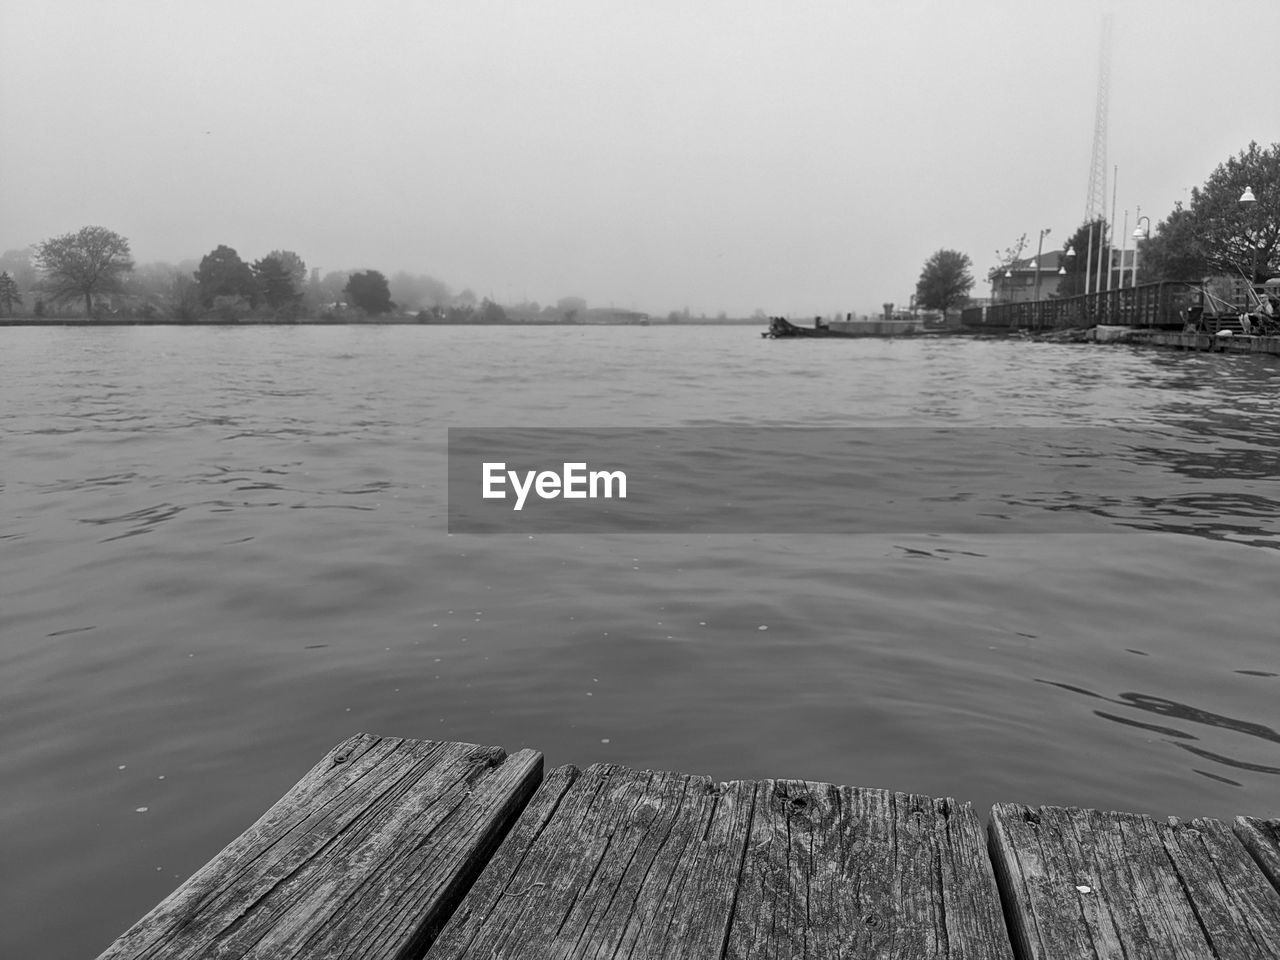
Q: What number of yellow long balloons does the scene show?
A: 0